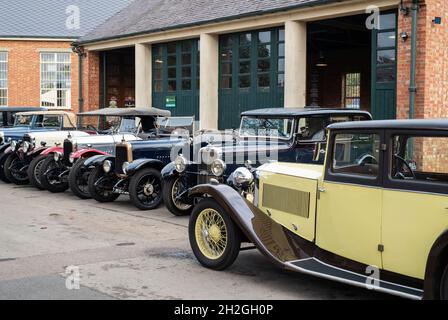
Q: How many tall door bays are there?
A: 4